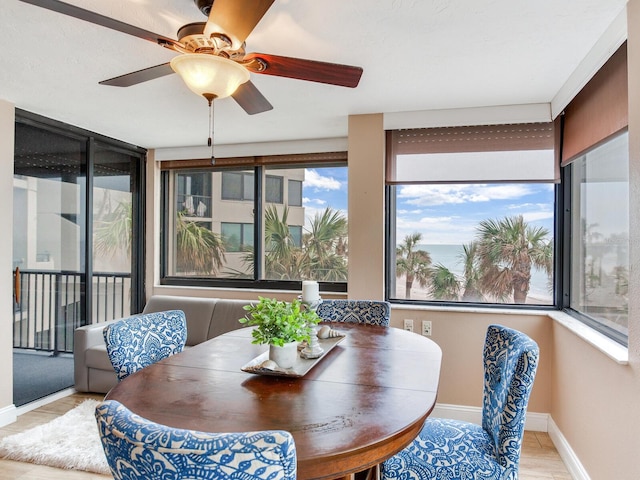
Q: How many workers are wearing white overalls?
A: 0